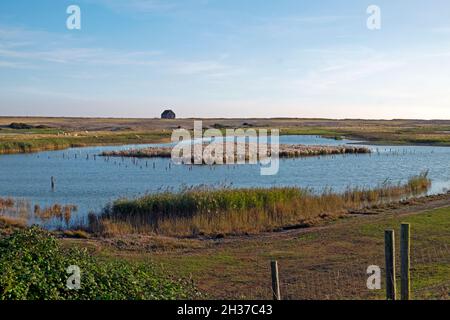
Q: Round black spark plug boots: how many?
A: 0